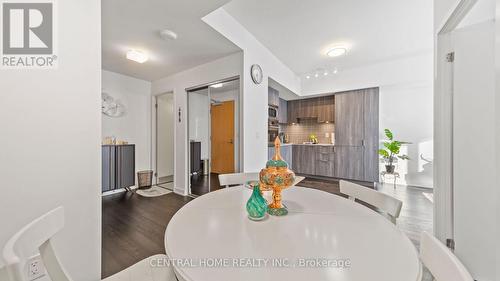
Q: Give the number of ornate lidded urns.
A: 1